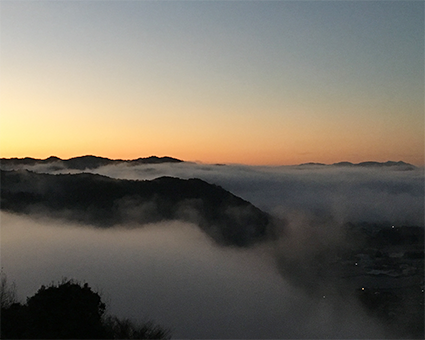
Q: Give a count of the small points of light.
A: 5